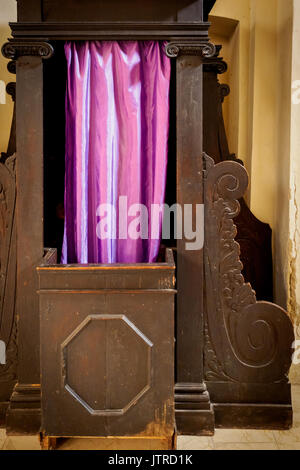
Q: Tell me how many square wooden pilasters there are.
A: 2